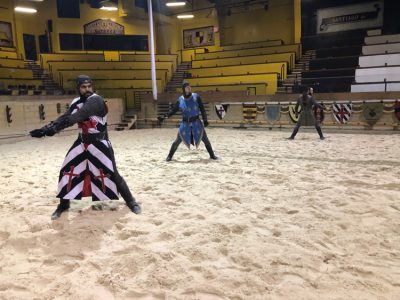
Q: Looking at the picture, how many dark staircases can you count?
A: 3